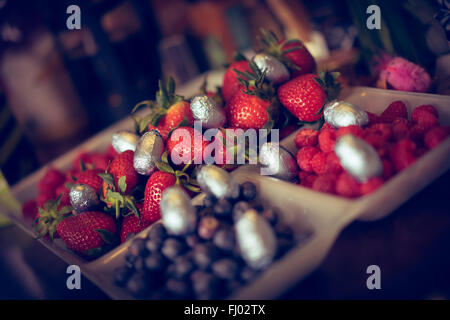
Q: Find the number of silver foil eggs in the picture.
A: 11